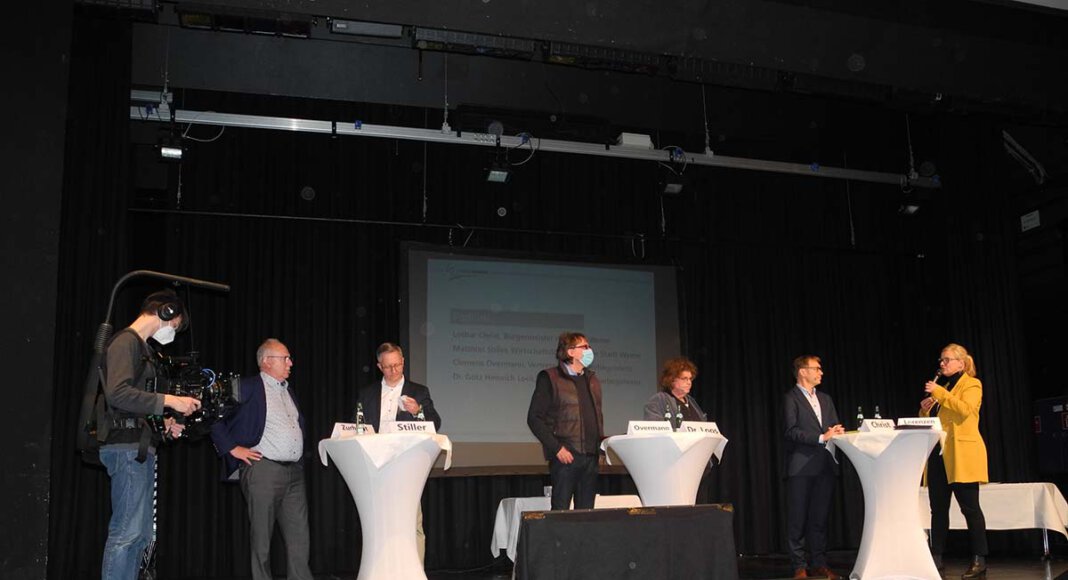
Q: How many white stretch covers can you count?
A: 3